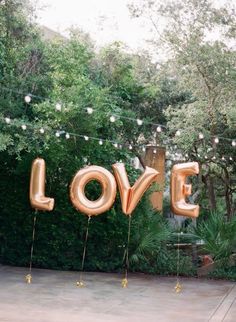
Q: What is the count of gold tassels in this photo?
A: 4